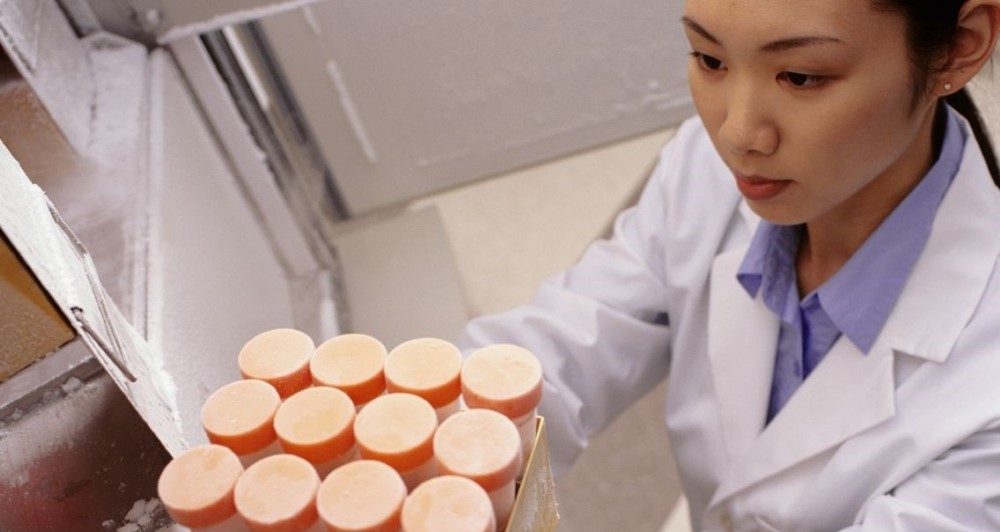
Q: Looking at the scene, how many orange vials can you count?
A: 12